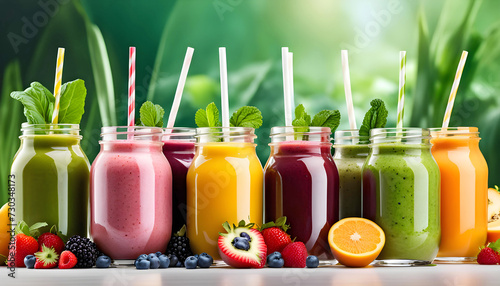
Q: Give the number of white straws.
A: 5